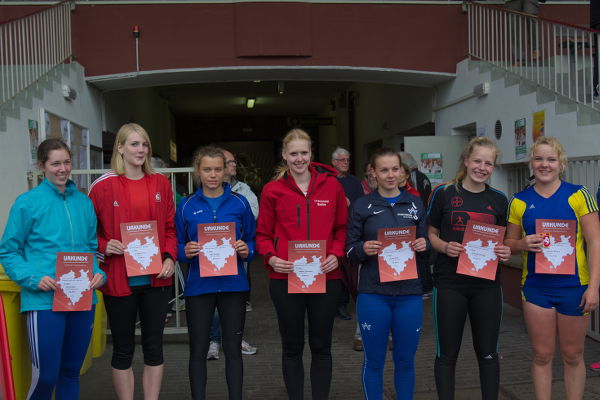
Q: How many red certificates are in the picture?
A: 7